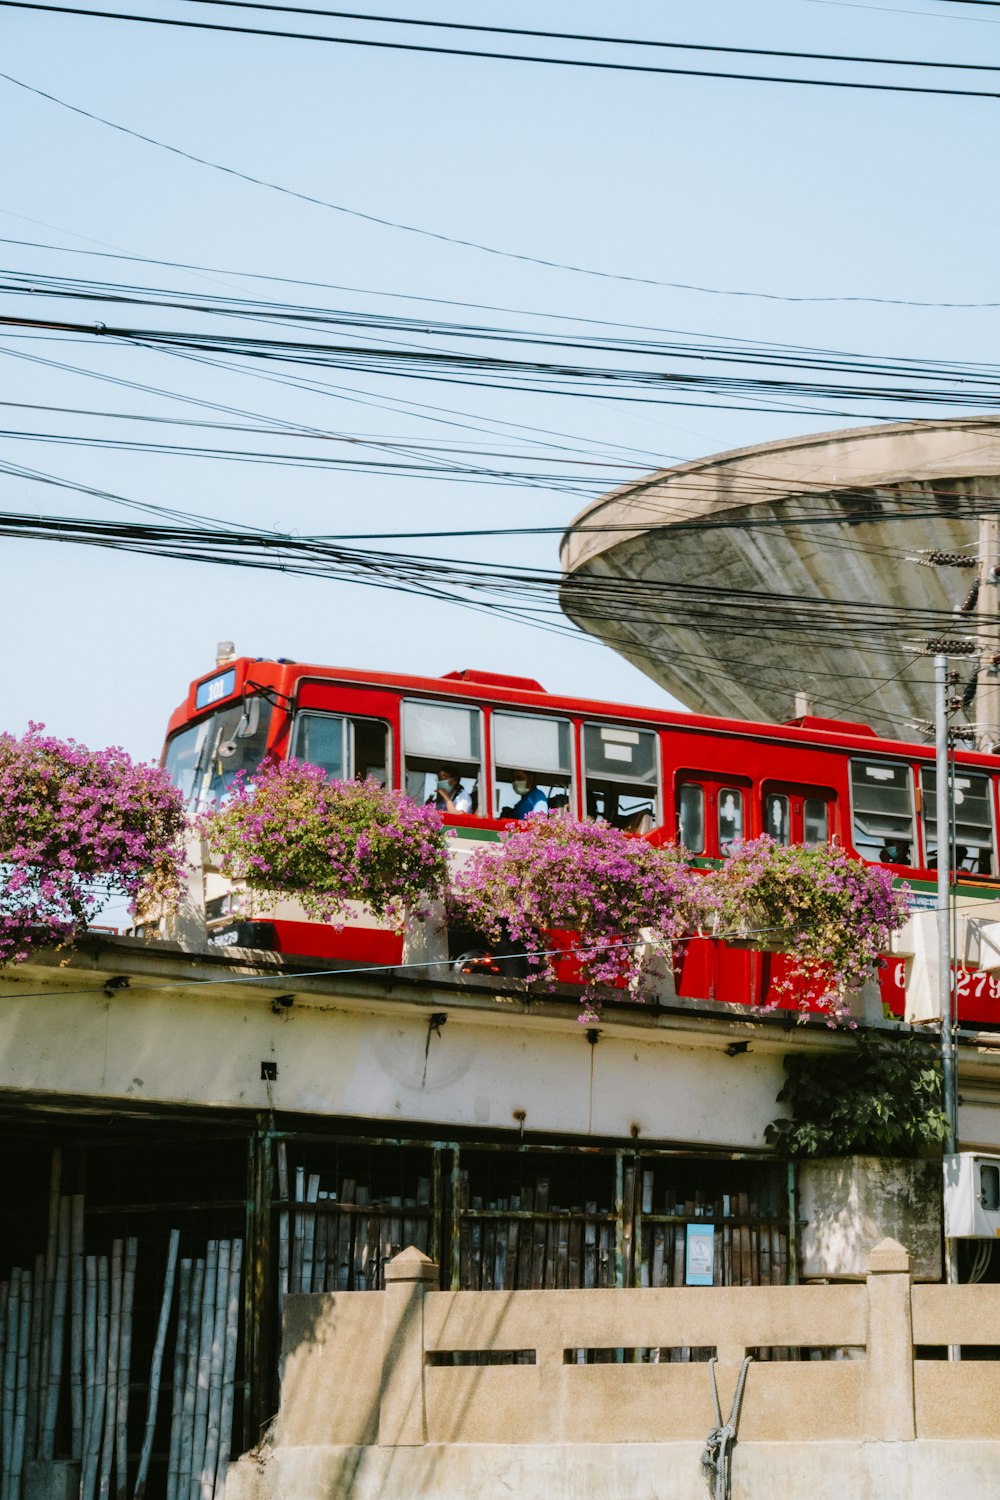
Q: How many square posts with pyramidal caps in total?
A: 2